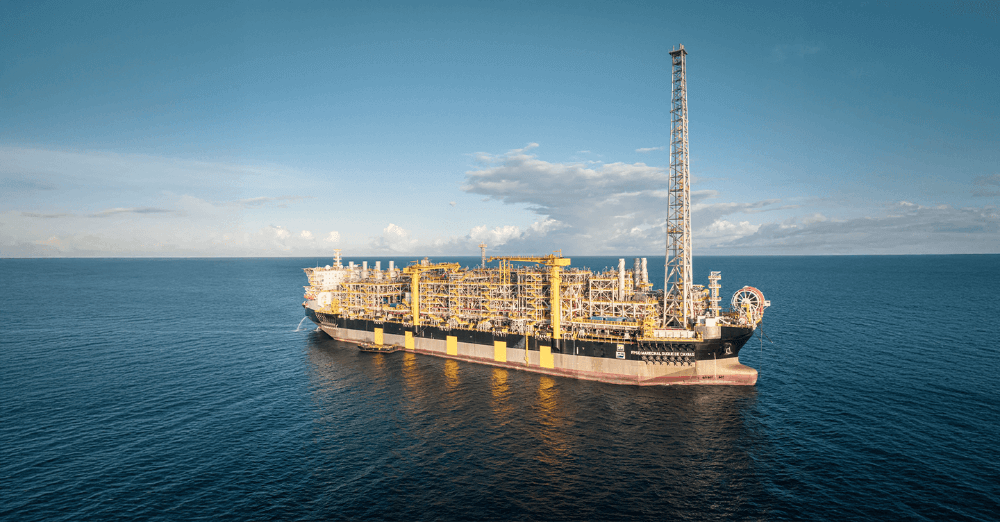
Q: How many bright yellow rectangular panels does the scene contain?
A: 5